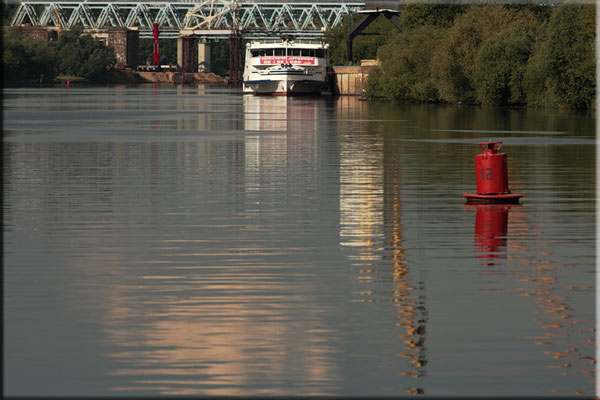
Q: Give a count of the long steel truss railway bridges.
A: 1